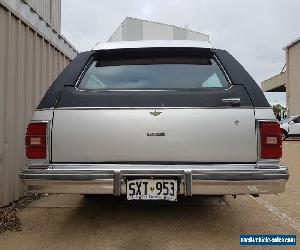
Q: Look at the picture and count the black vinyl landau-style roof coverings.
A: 1